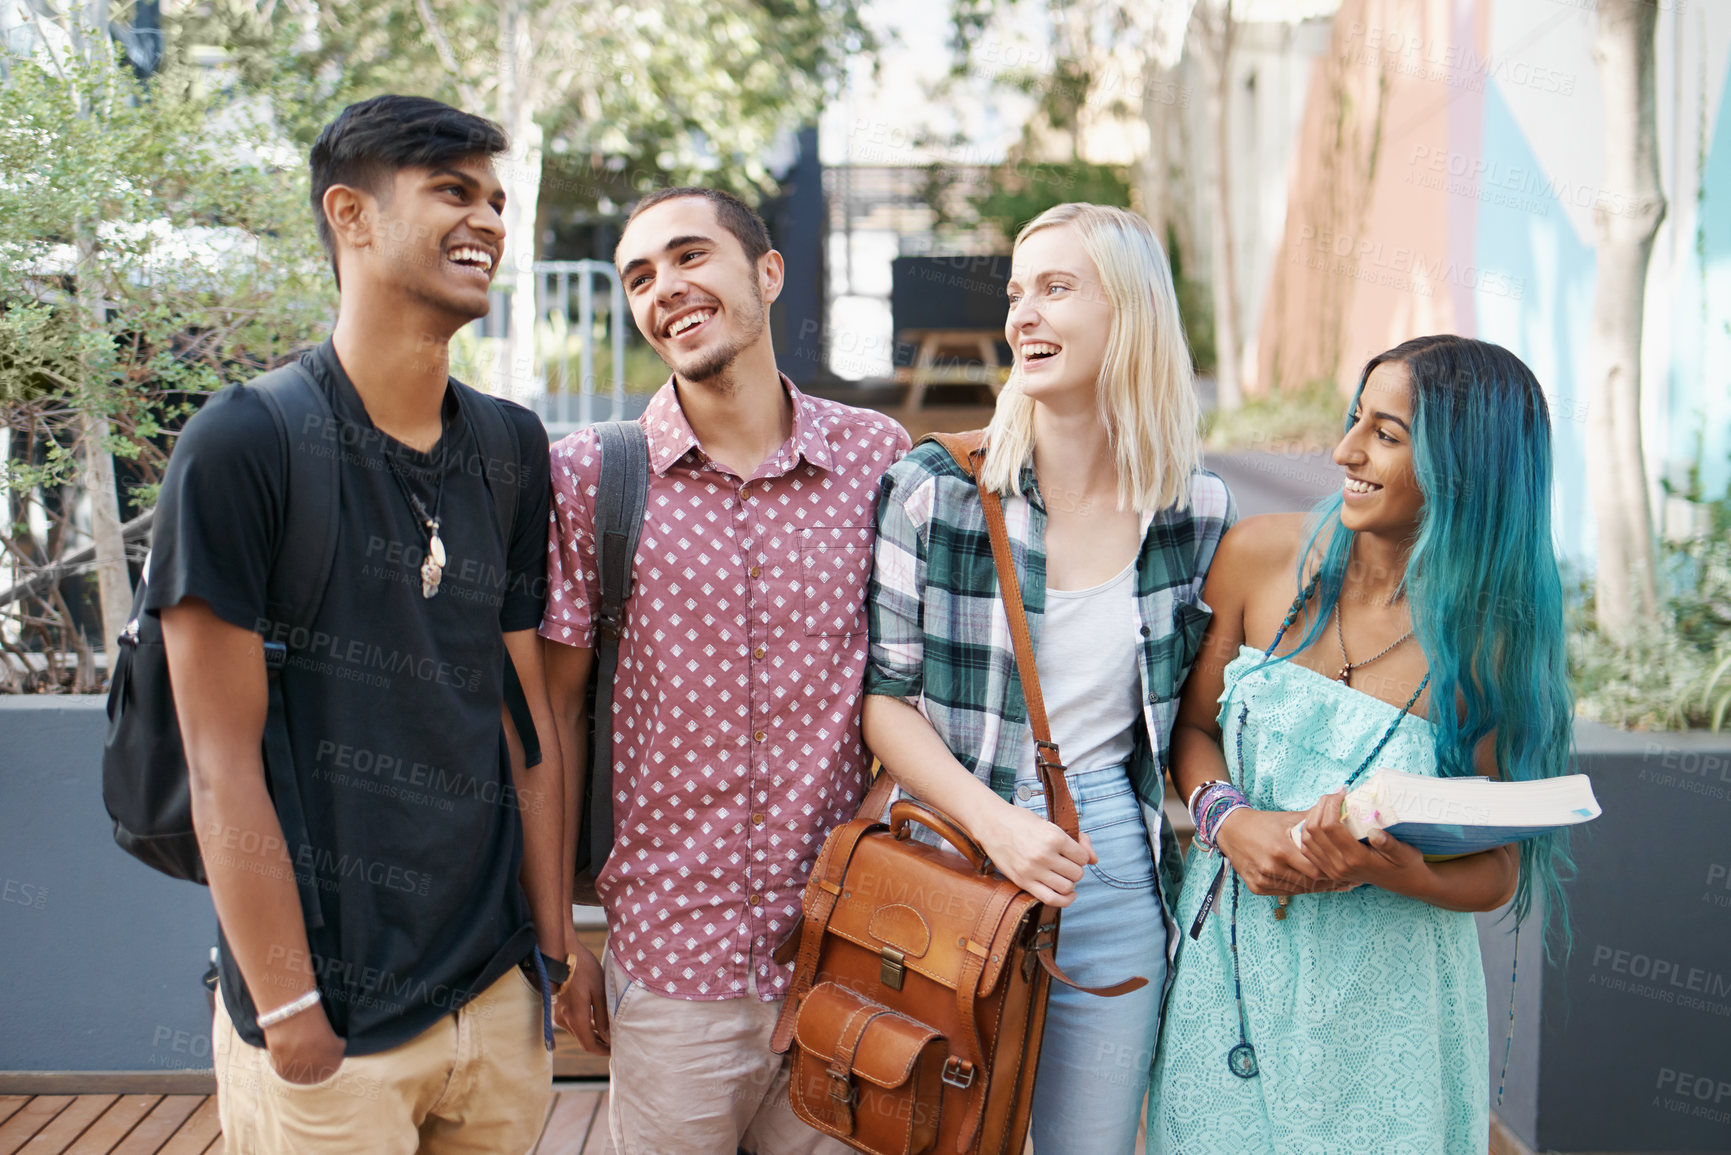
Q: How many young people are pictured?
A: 4